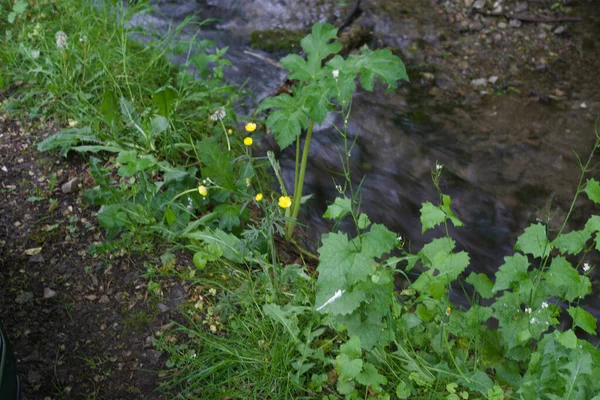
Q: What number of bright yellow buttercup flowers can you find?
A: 5